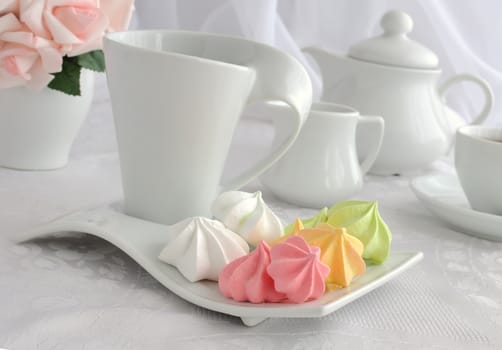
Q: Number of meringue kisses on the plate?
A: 8